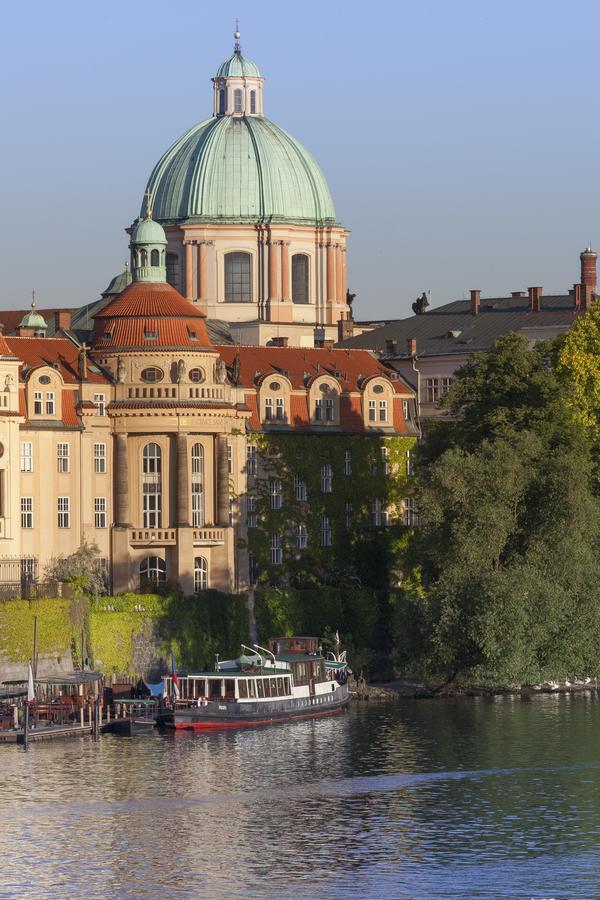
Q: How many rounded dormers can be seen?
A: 4